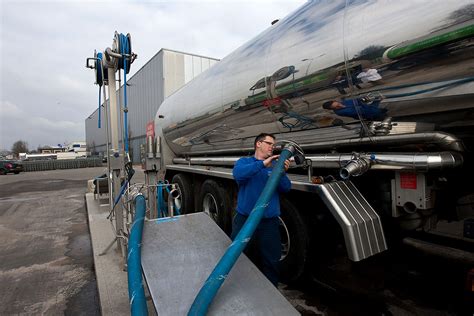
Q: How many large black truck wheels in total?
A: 3